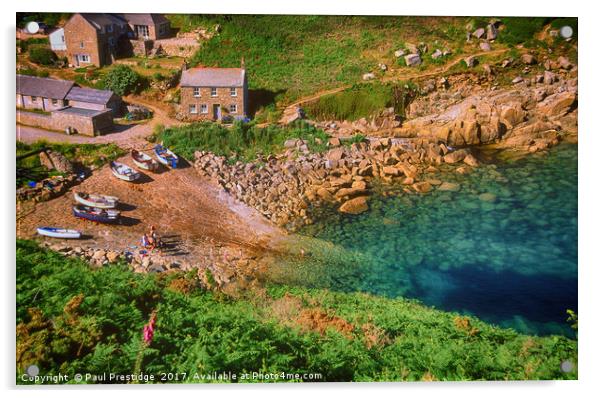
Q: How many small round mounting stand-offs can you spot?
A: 4